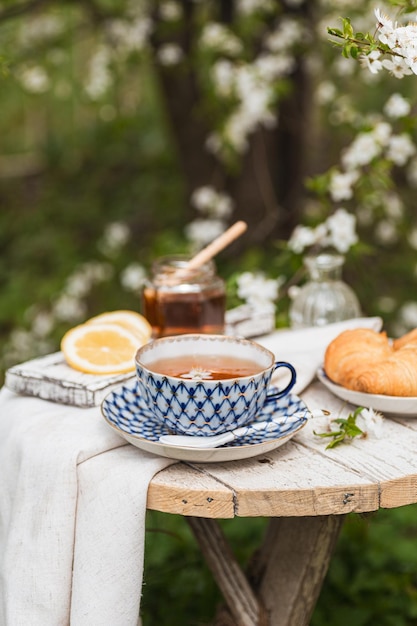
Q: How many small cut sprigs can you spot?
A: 1